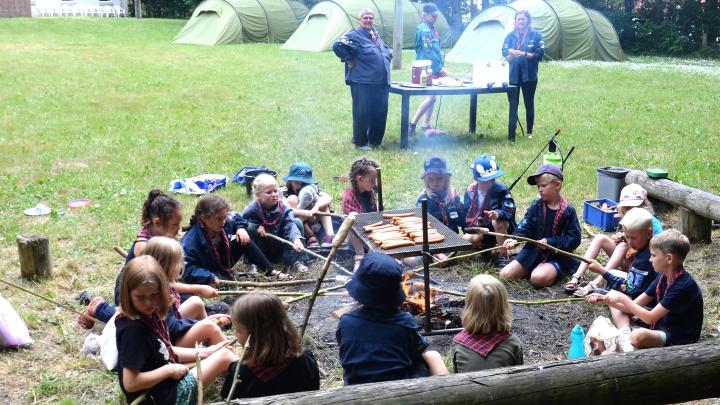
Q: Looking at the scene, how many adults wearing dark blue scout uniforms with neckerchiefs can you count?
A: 2